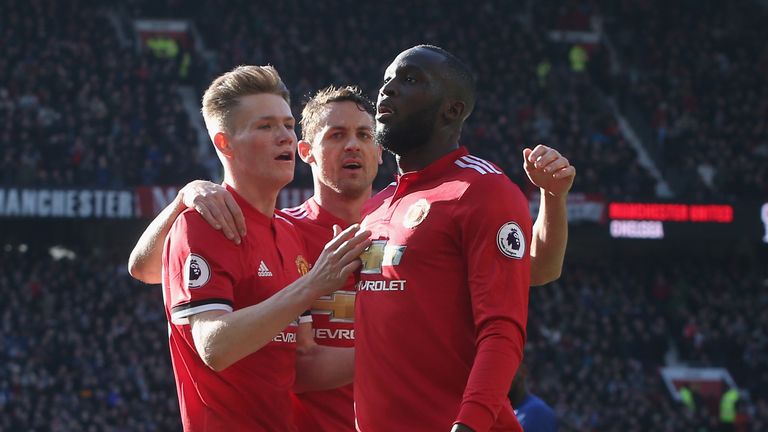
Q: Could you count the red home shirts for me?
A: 3